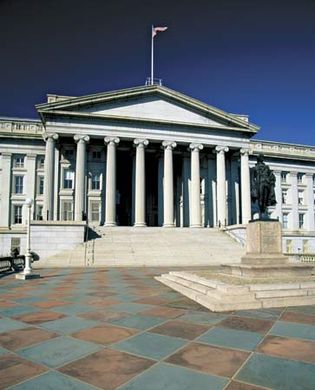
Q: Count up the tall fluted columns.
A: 8